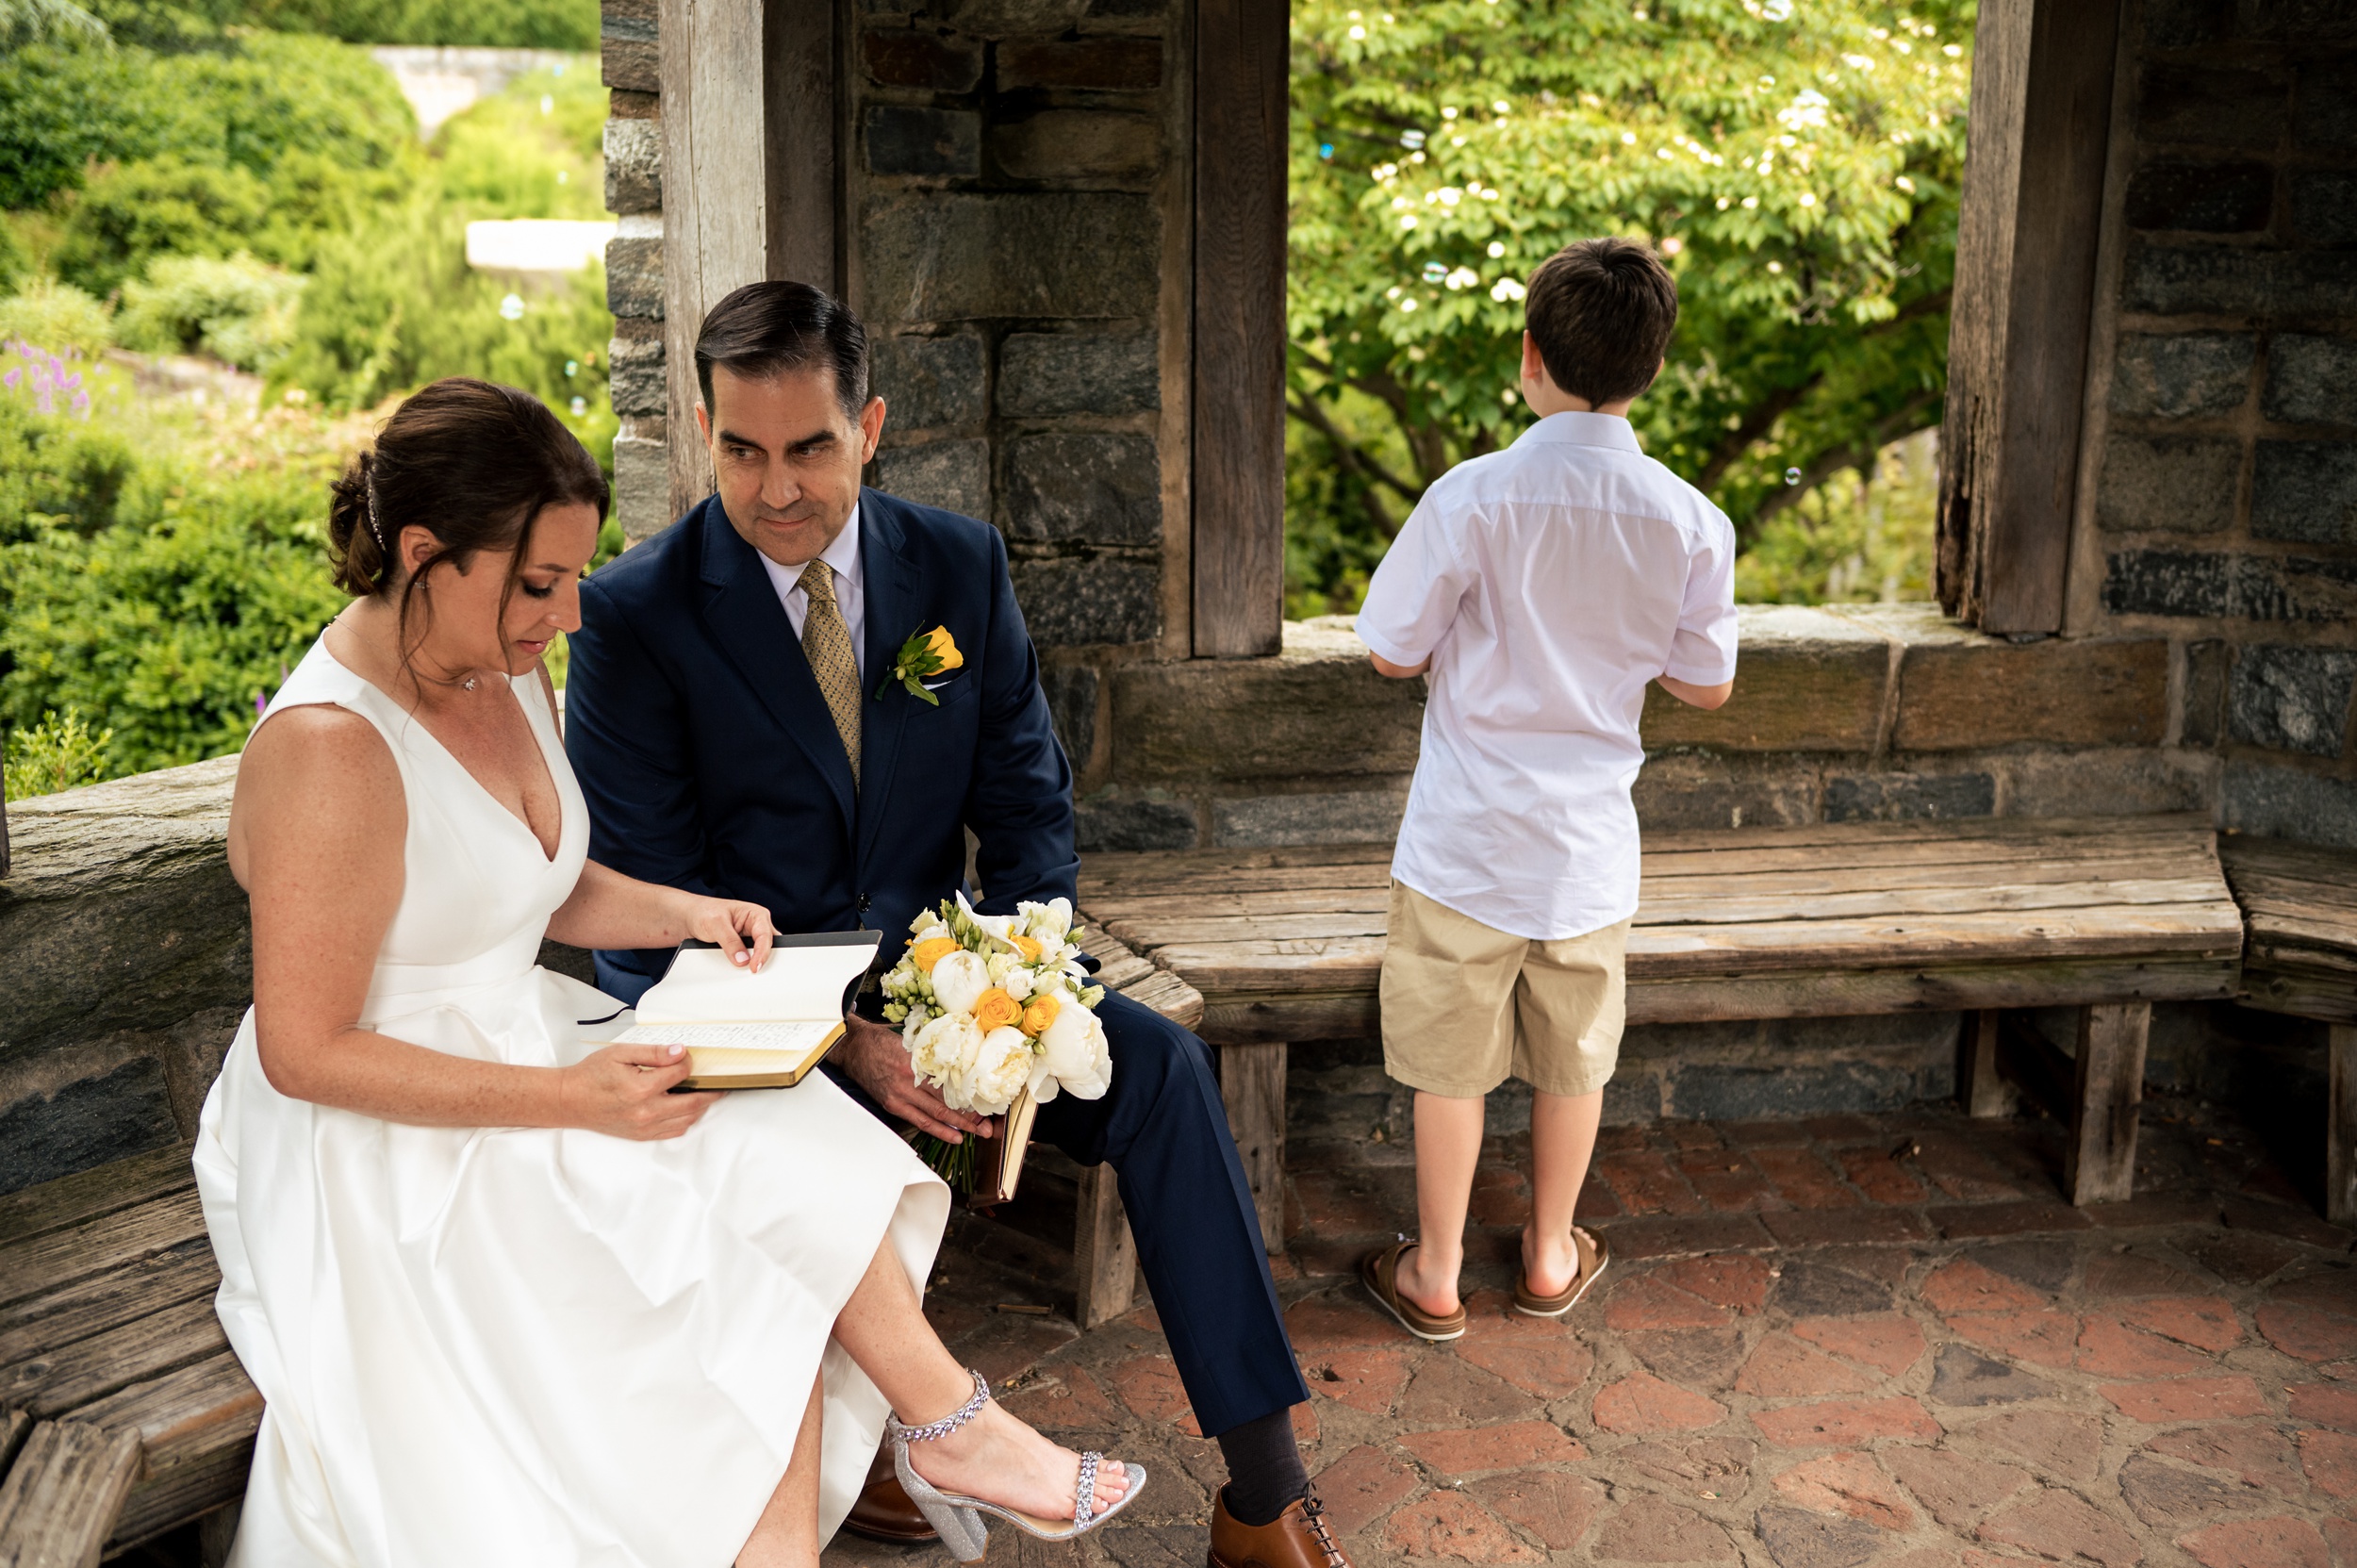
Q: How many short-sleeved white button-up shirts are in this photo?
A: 1